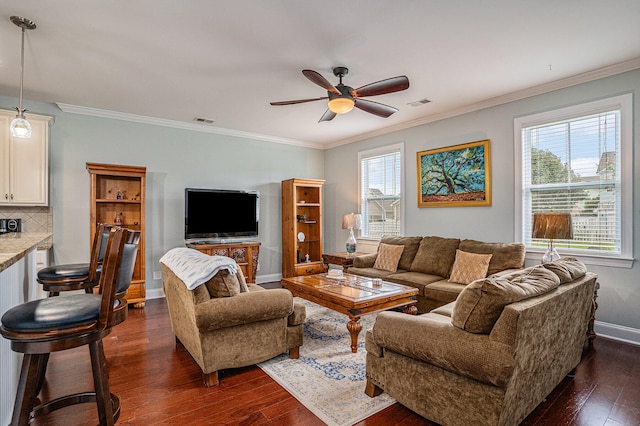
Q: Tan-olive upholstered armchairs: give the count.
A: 1